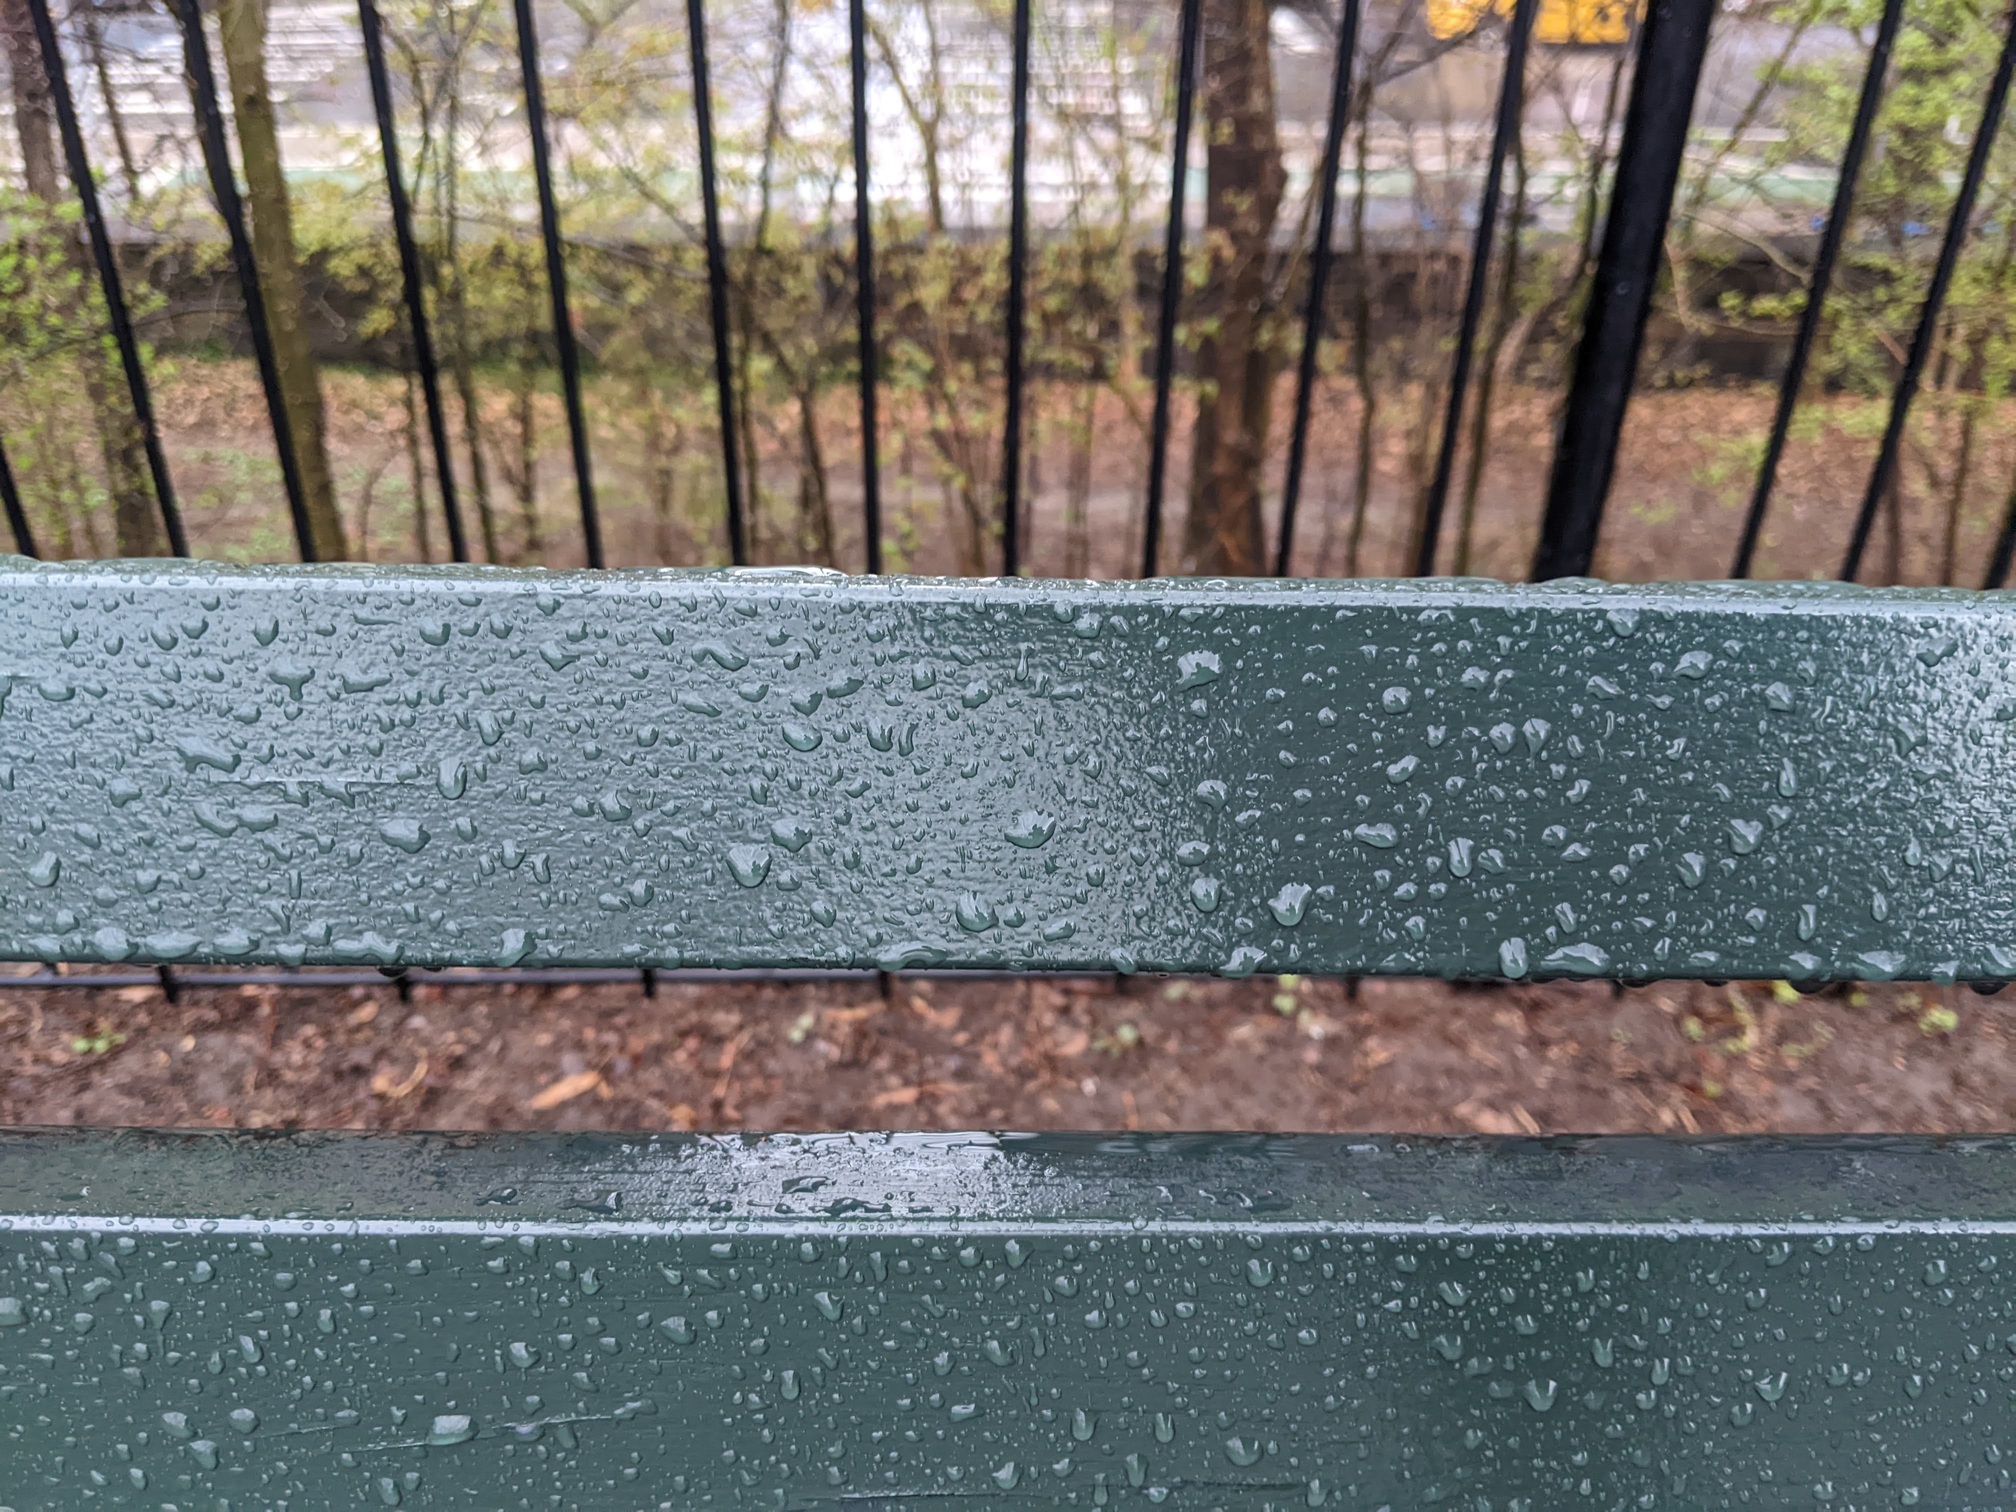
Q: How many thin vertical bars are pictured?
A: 14